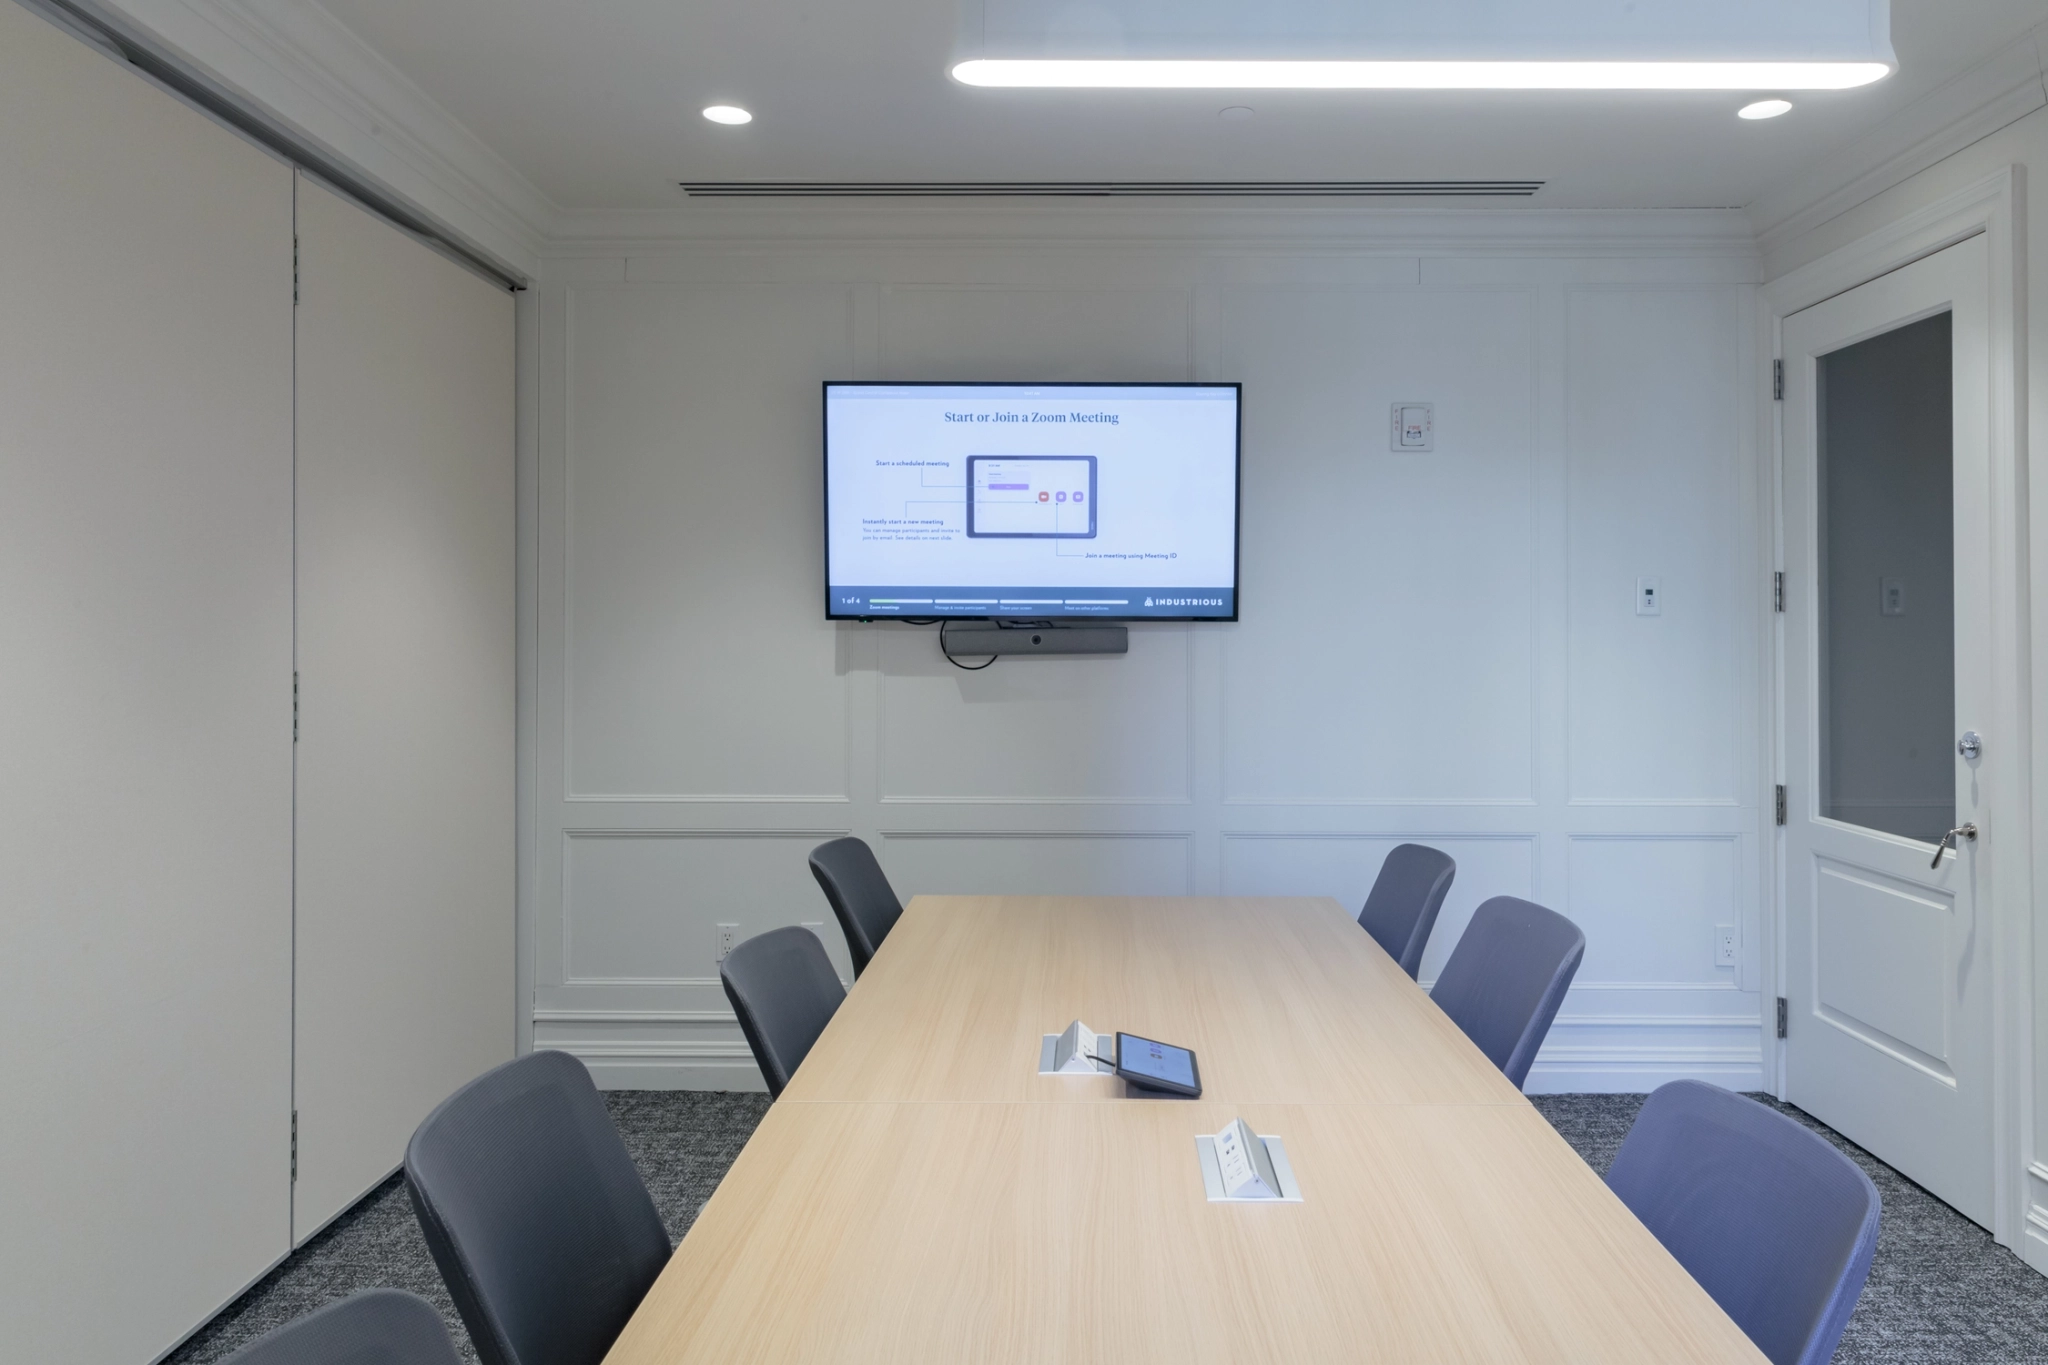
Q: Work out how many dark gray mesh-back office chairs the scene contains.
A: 7